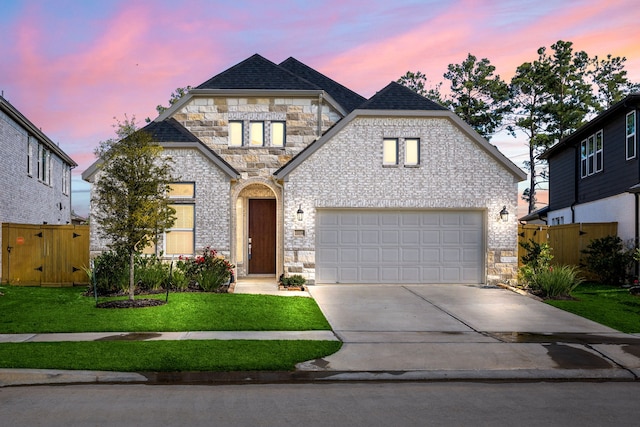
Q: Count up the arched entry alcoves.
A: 1